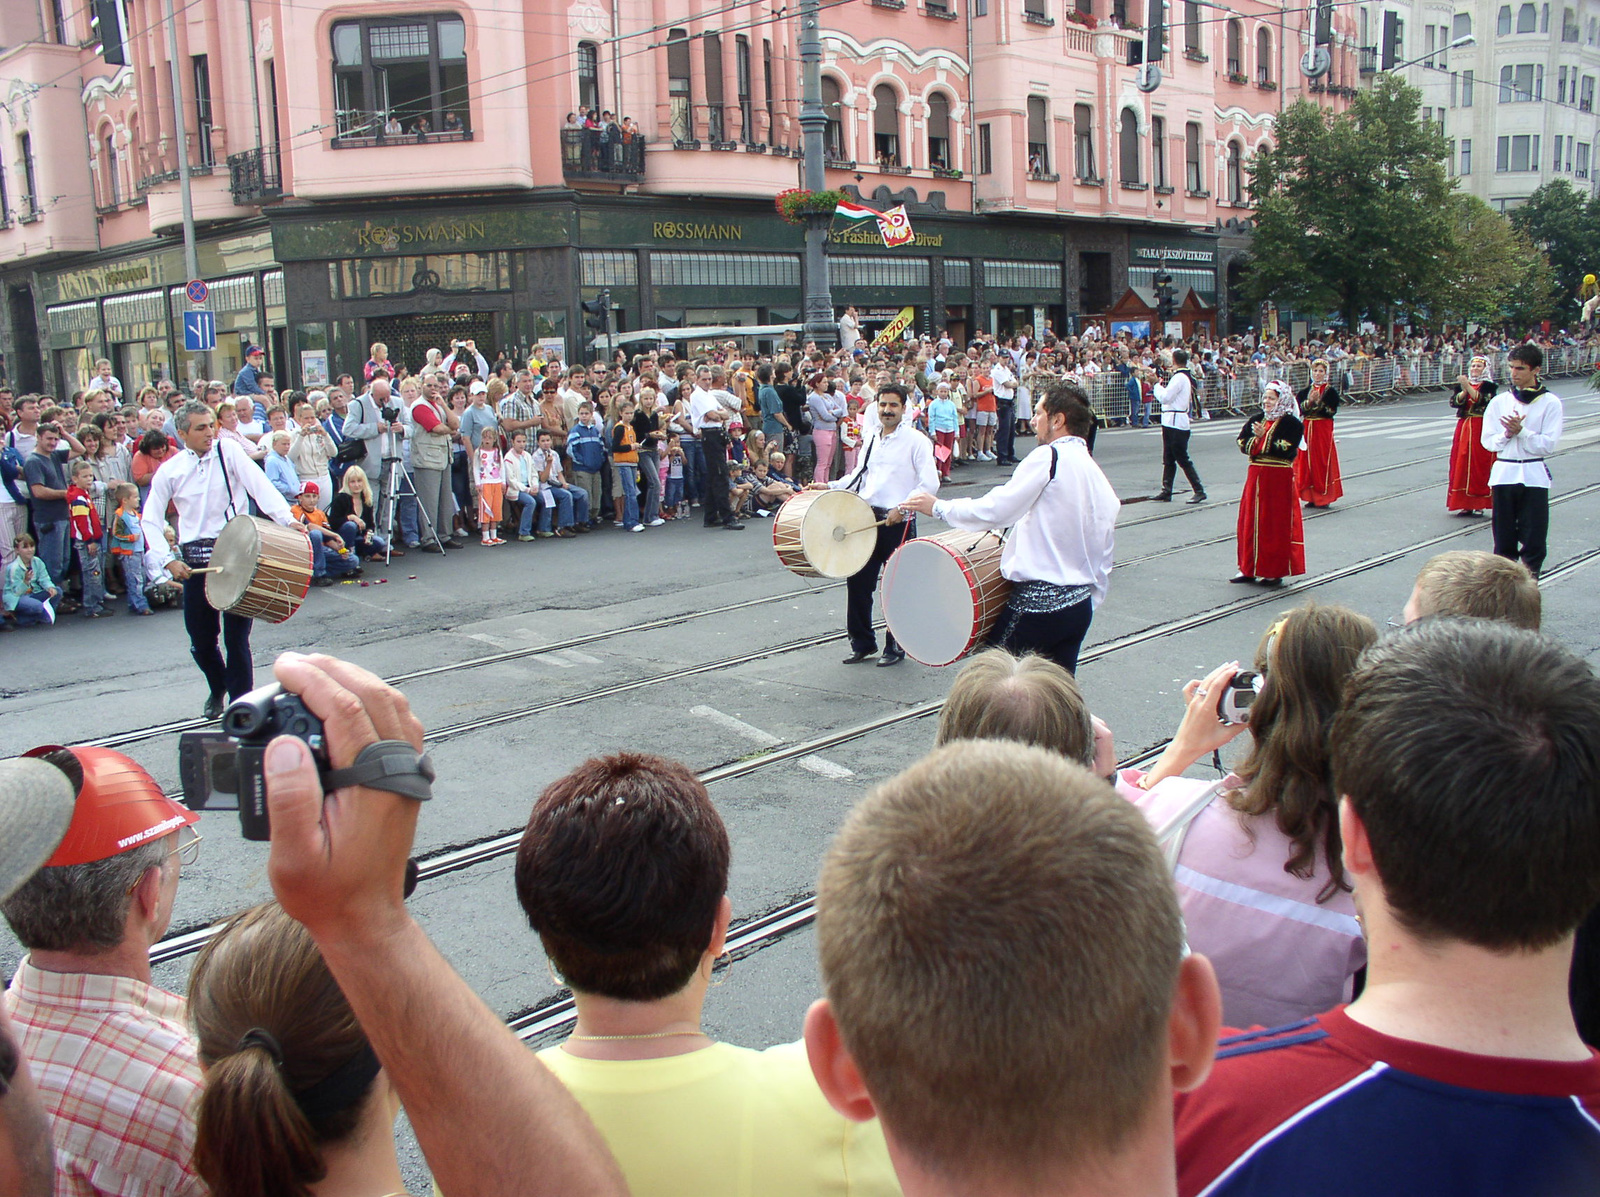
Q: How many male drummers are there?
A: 3